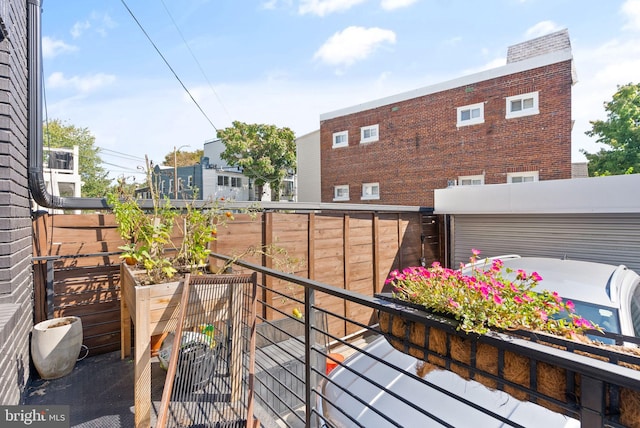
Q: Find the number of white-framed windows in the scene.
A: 8